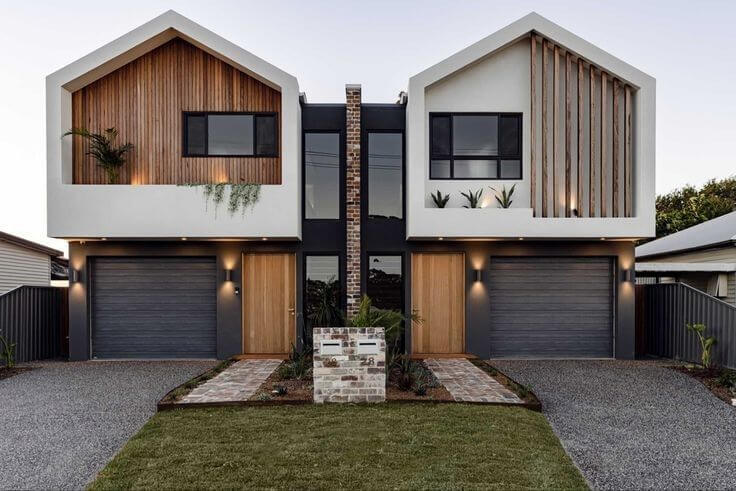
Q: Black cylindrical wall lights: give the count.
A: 4